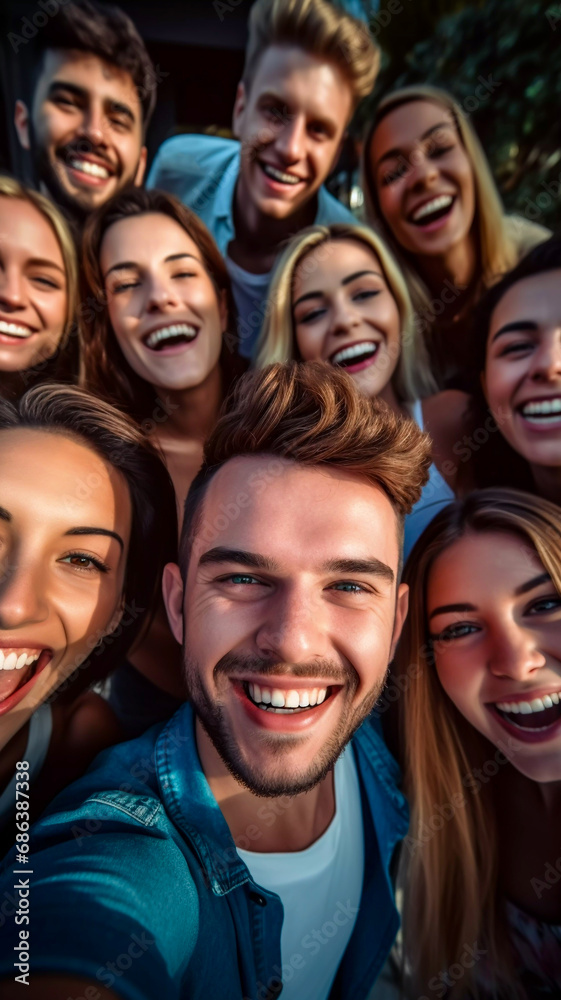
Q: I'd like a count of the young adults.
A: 10